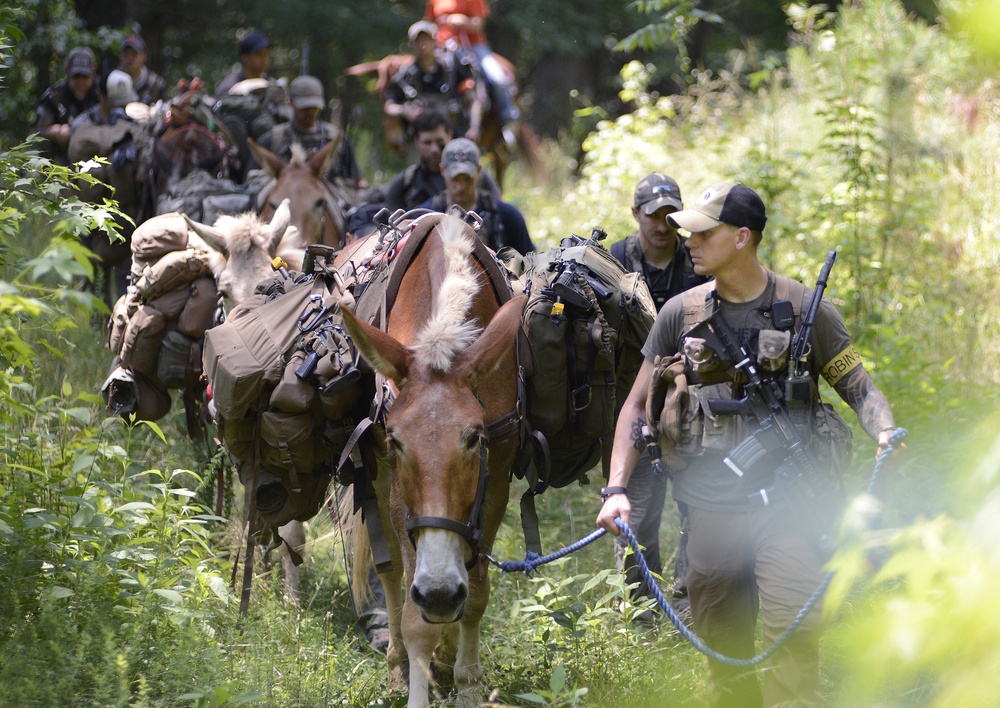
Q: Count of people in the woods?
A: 11